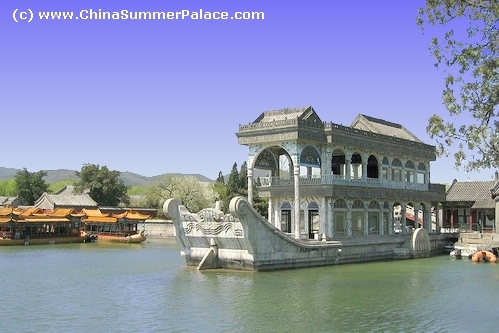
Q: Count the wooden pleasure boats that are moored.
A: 2